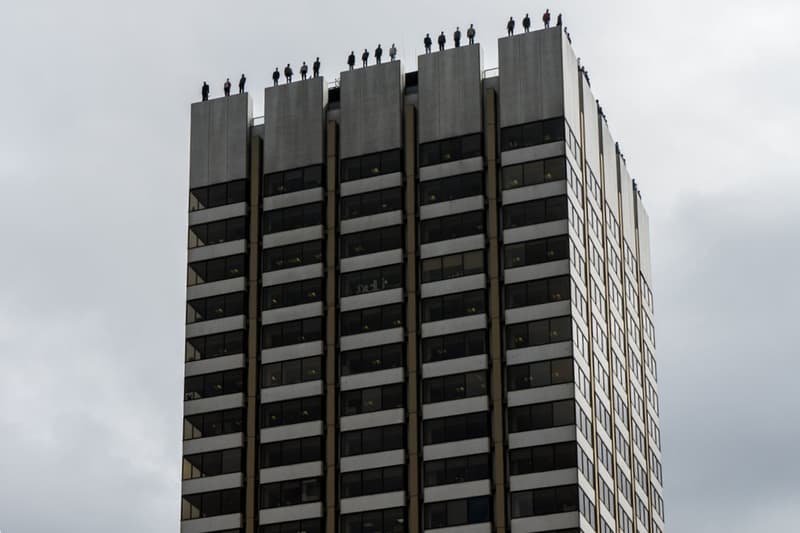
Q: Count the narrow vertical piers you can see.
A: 8